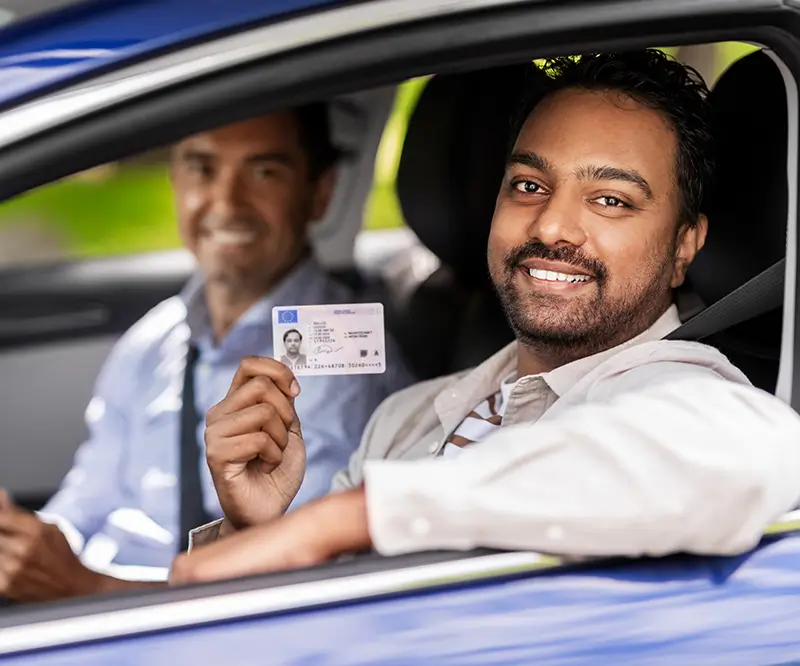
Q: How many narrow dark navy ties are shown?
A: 1